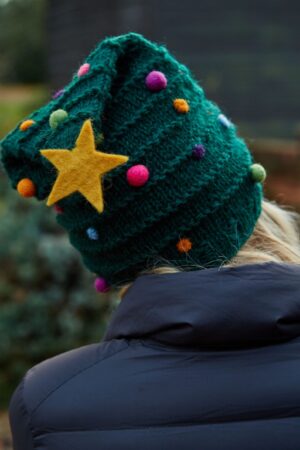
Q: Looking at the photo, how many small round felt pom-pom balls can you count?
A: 15